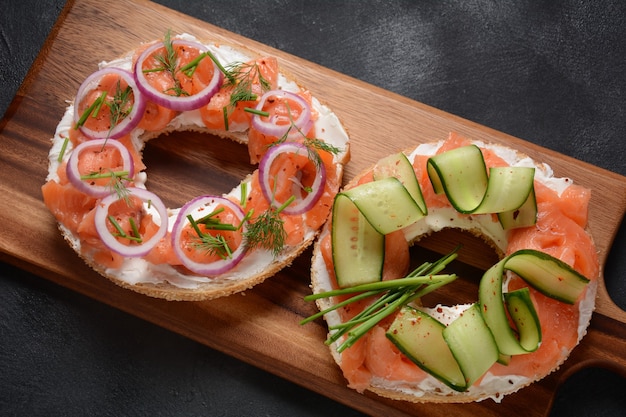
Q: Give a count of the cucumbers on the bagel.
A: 4